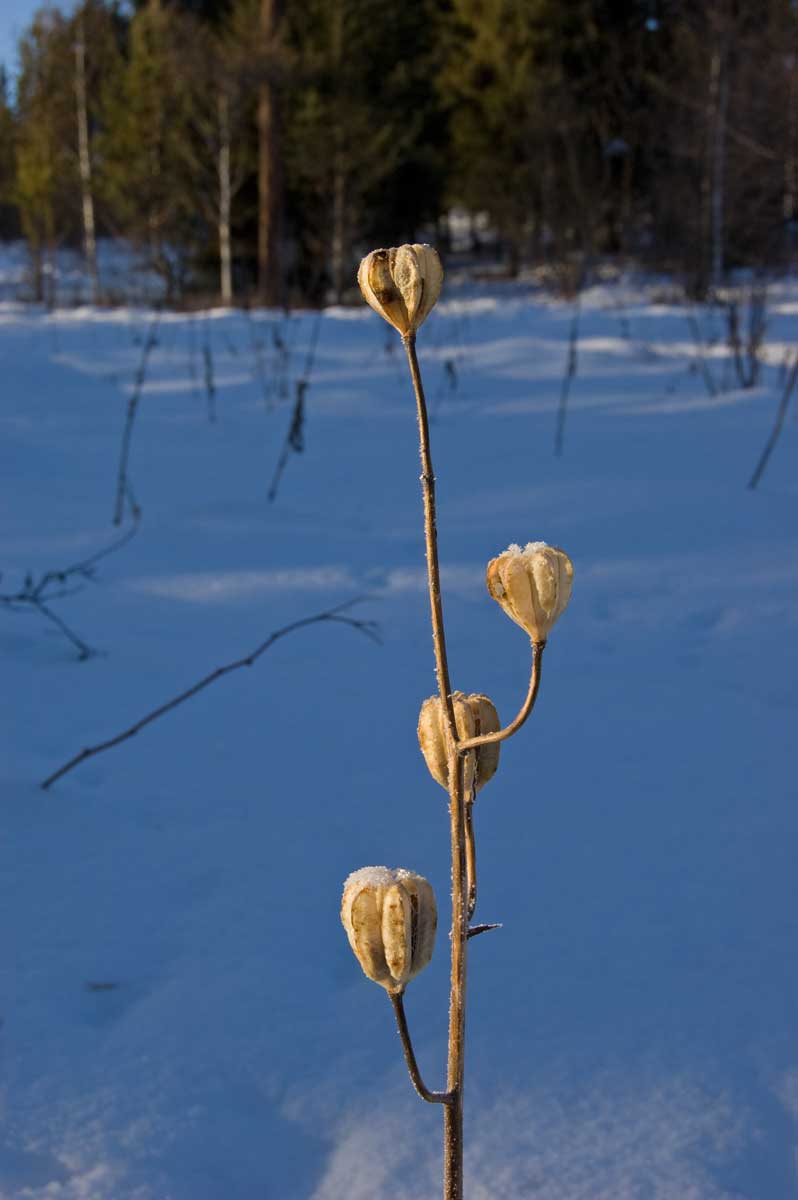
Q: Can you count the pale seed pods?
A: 4